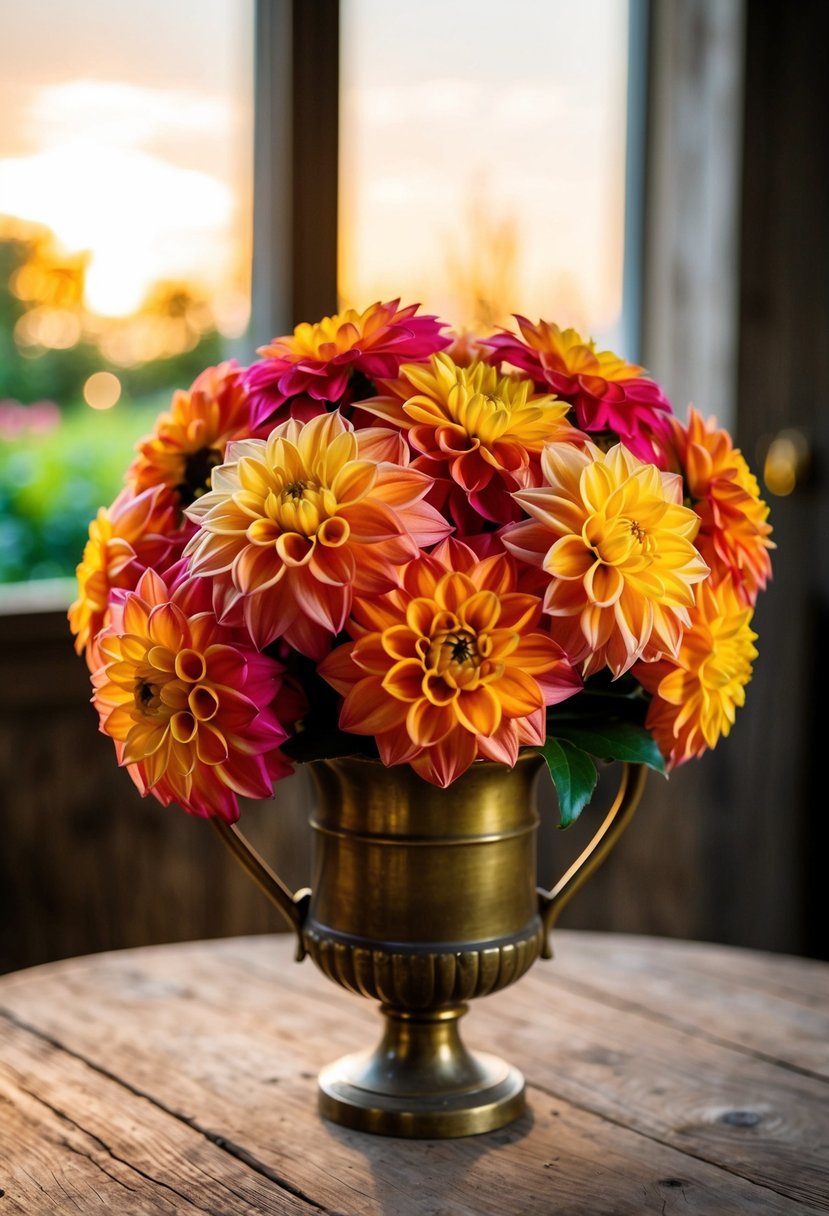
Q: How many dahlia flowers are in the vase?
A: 11